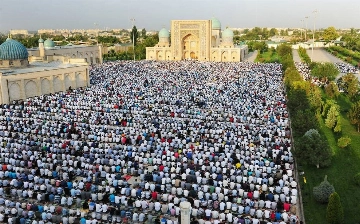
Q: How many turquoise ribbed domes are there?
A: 1